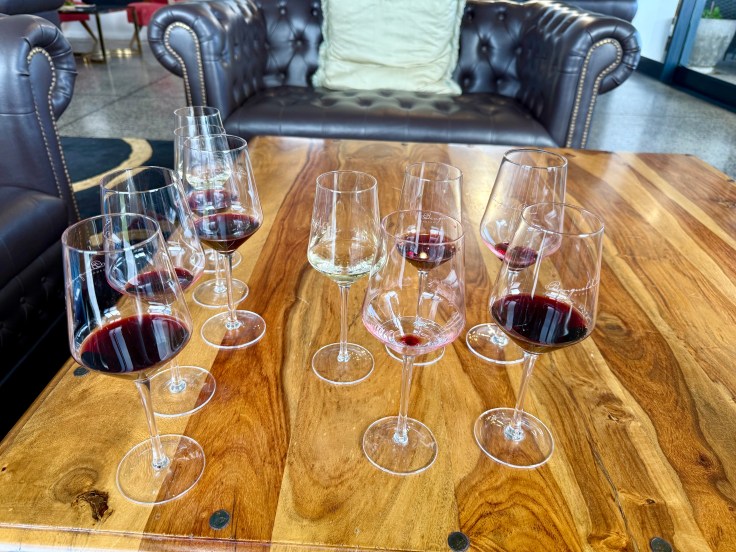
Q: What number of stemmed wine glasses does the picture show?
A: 10